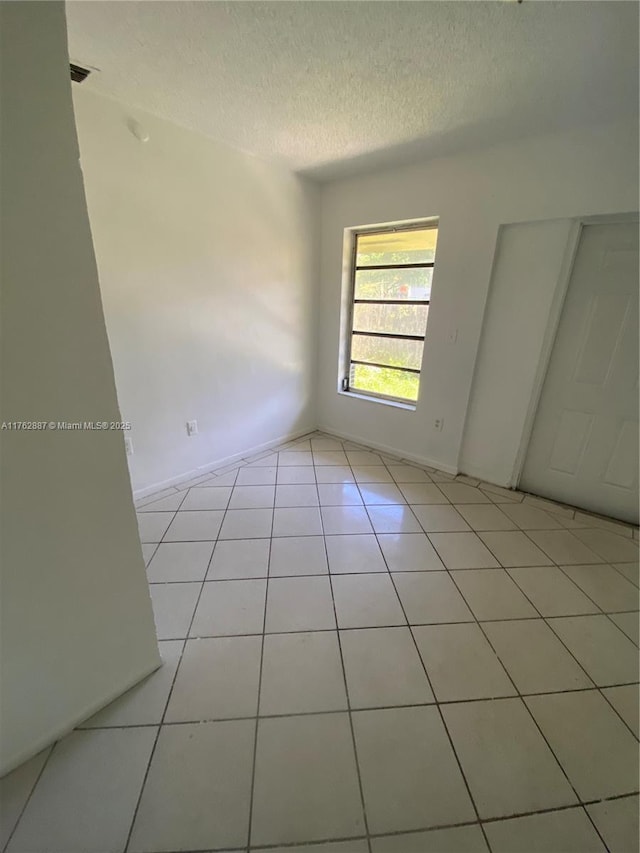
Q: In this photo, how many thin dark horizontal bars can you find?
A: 4